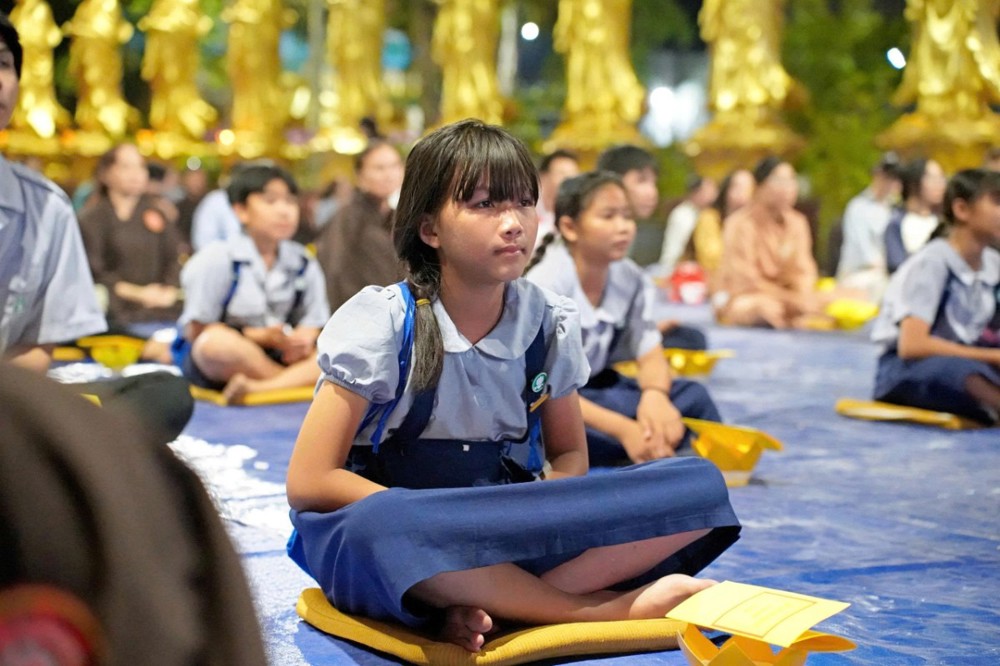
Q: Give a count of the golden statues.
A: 9